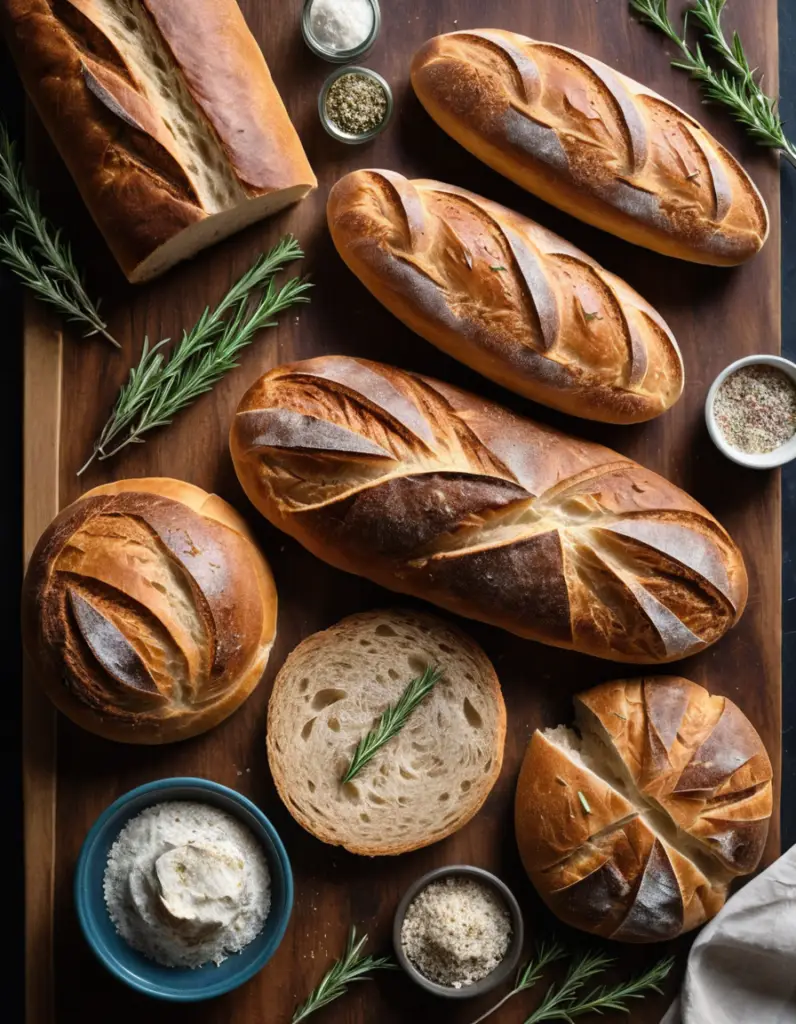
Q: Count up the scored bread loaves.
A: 6